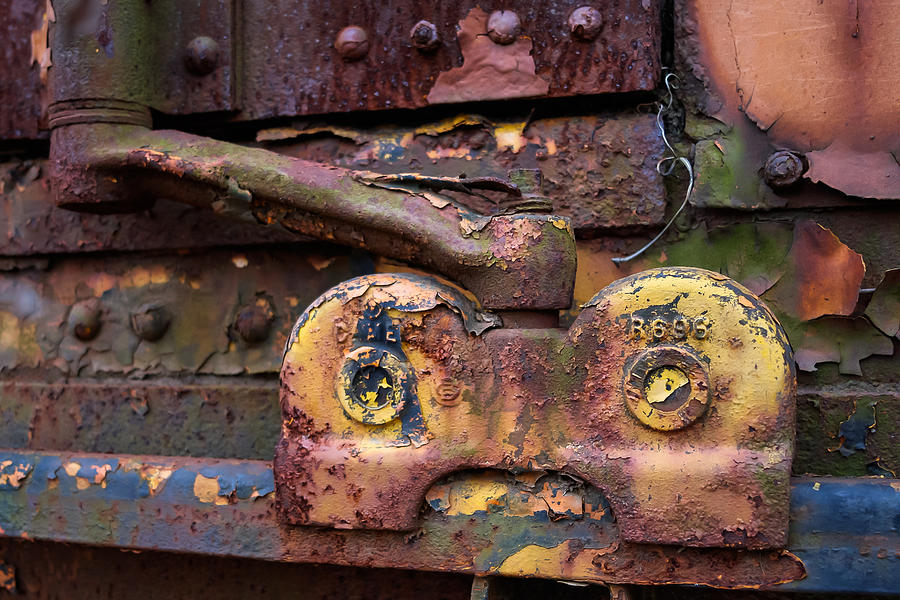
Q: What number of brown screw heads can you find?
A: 9